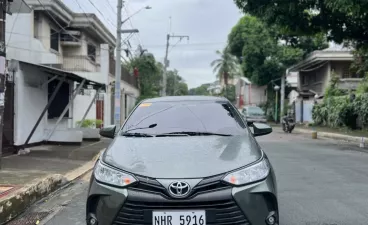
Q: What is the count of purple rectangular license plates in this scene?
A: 0